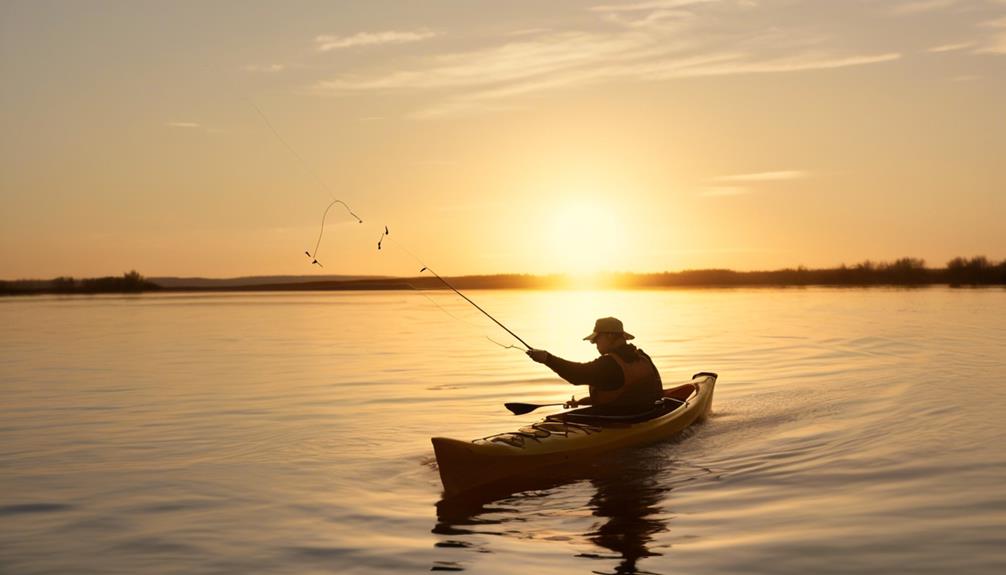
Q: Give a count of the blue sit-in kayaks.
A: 0